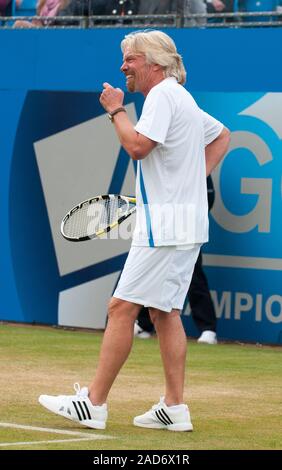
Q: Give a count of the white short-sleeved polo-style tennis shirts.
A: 1